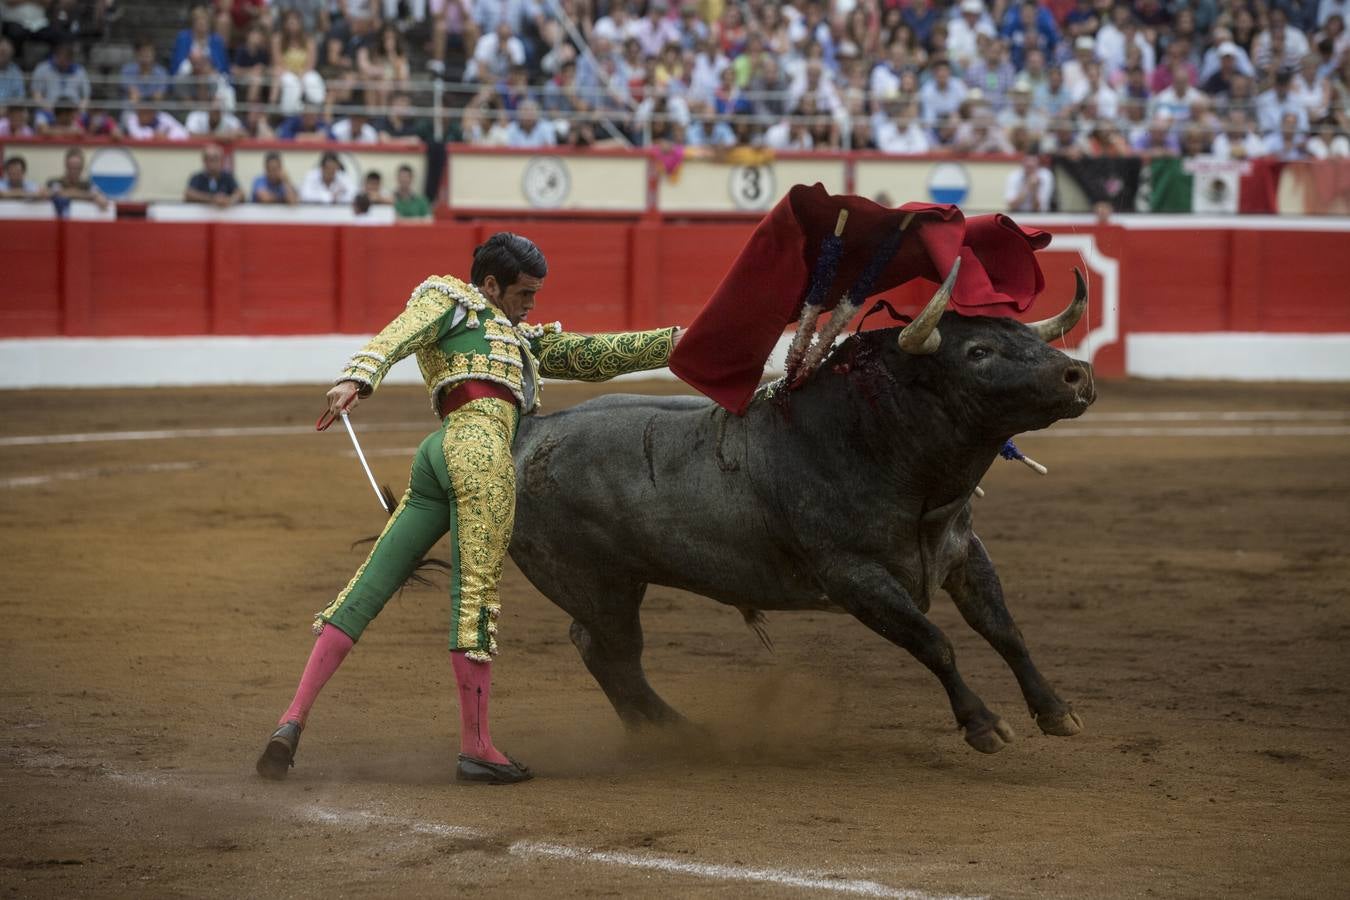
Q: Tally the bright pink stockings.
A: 2